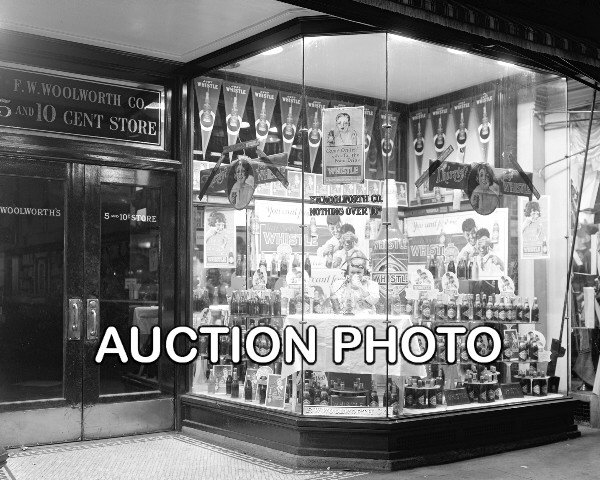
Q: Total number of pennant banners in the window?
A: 12